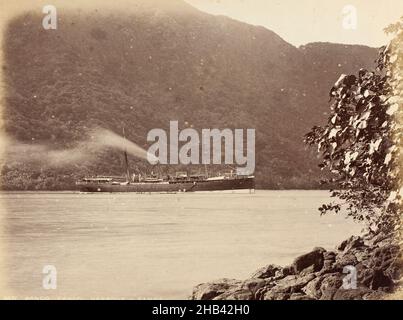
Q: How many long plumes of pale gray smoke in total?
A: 1